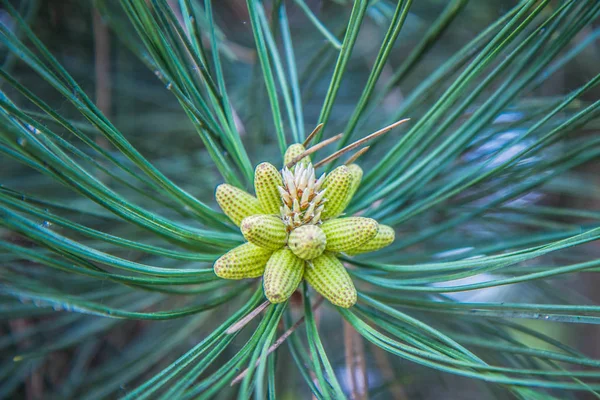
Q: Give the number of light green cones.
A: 12